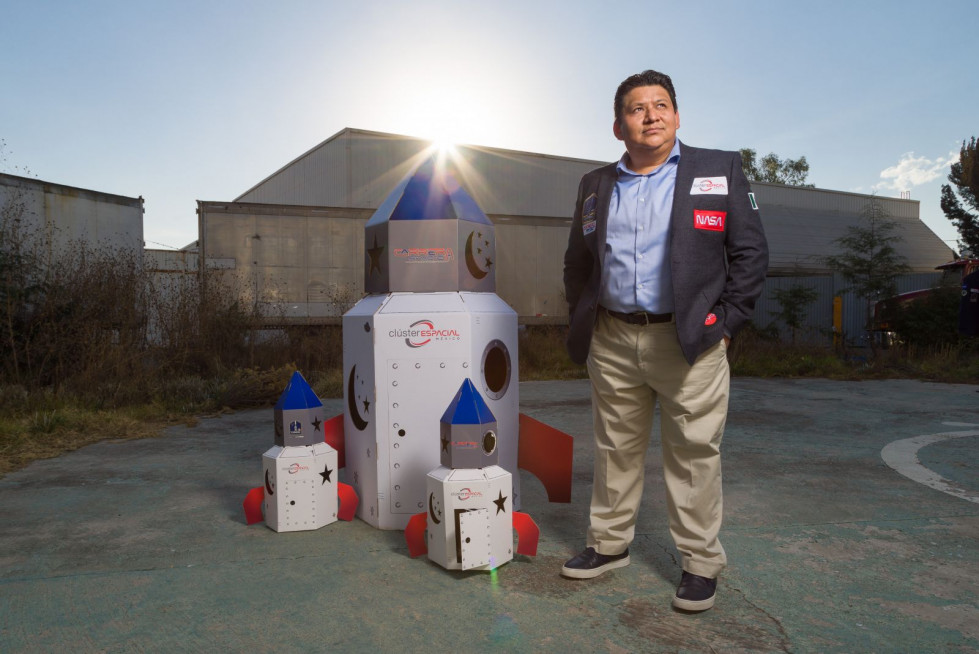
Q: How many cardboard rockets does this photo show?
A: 3